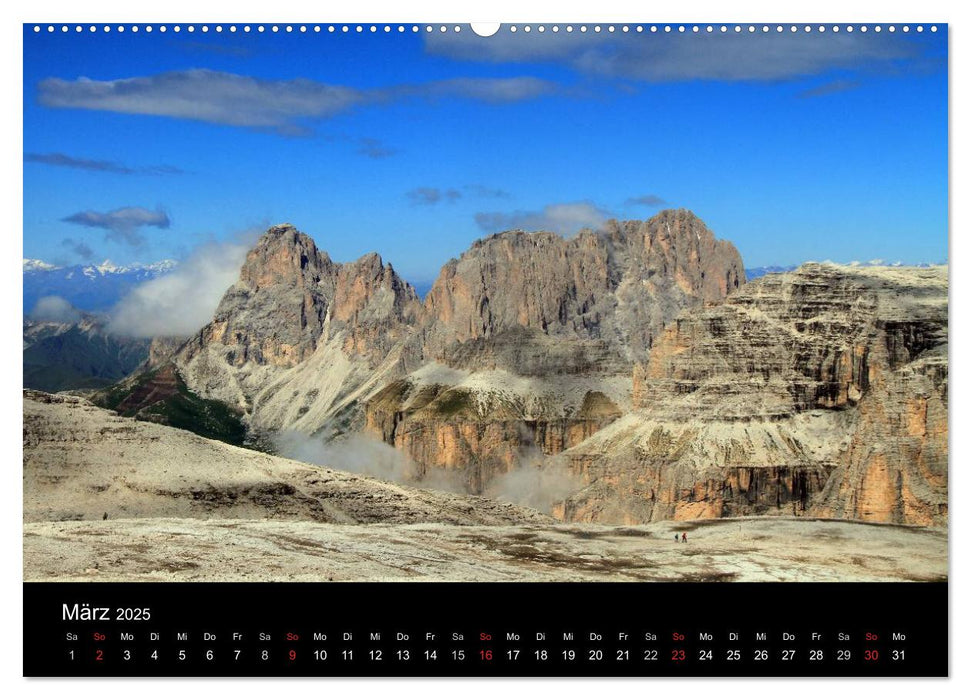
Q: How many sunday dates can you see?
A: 5